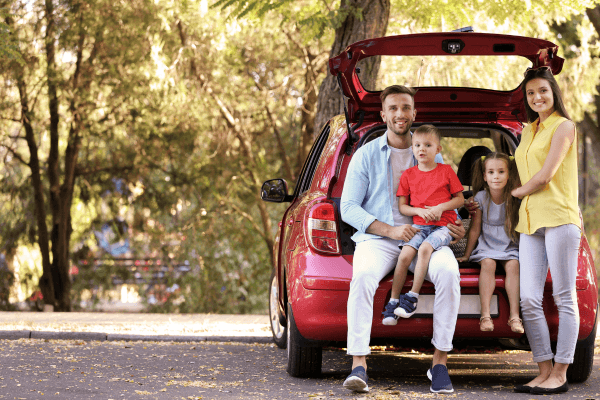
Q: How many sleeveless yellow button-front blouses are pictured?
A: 1